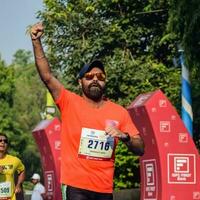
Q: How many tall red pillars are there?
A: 2